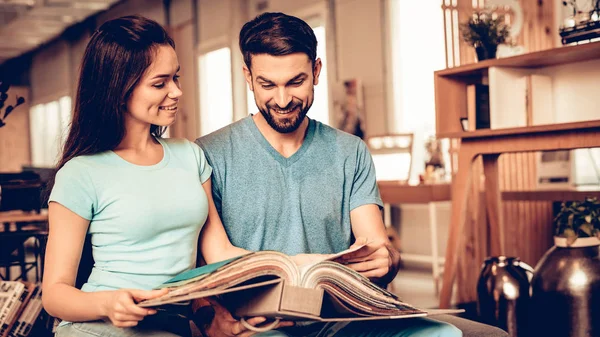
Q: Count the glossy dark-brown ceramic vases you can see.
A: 2